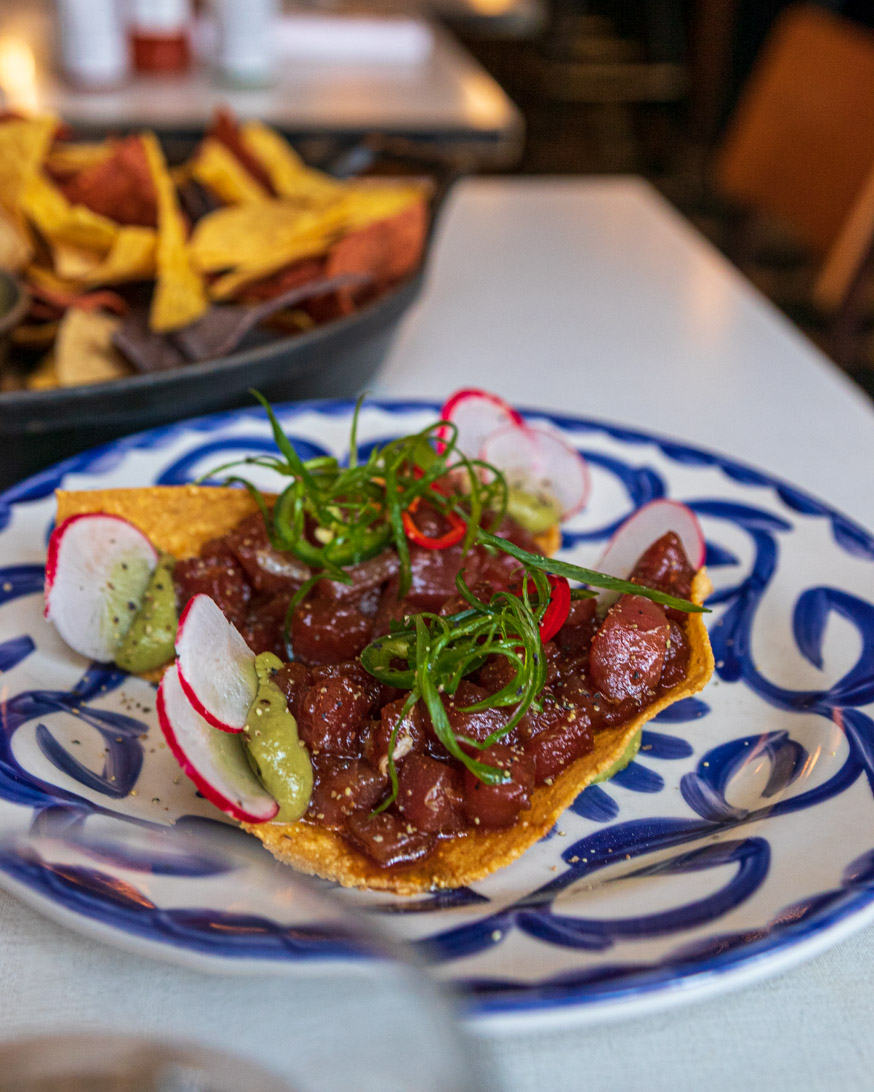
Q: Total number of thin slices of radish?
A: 6